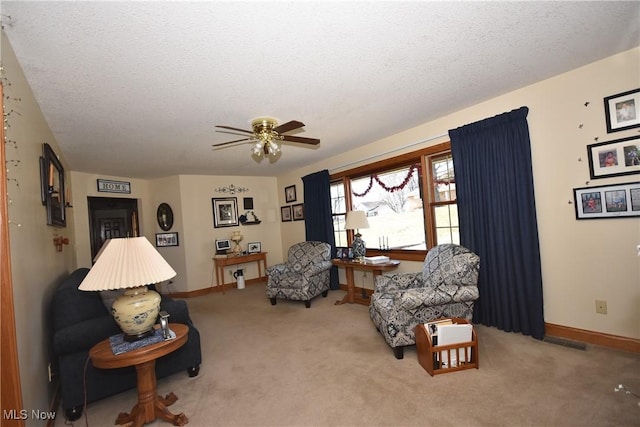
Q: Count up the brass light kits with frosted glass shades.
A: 1